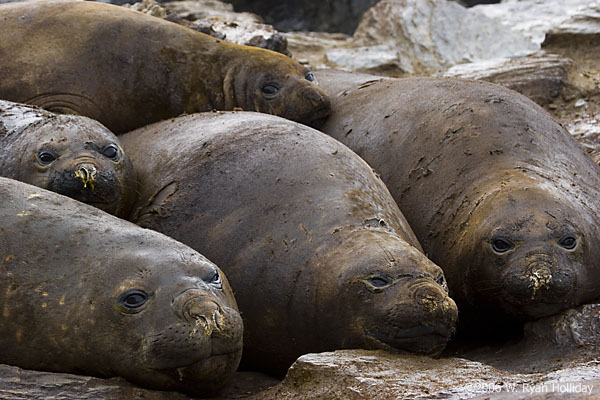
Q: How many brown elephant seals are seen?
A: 5